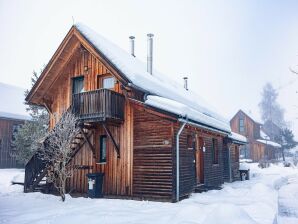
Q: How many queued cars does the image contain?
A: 0